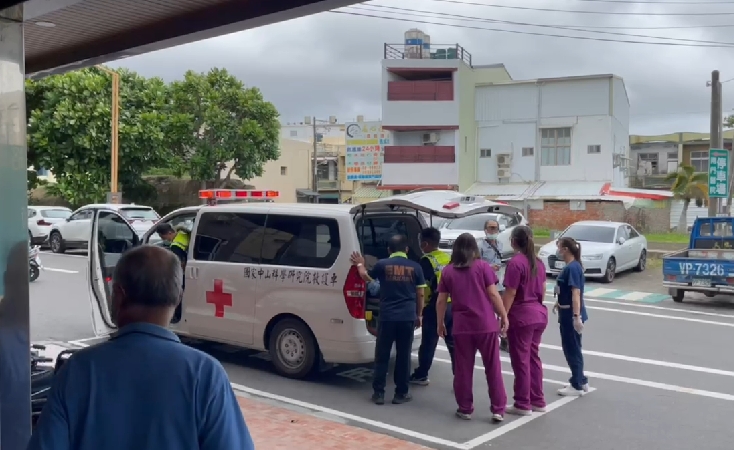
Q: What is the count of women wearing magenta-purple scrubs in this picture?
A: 2